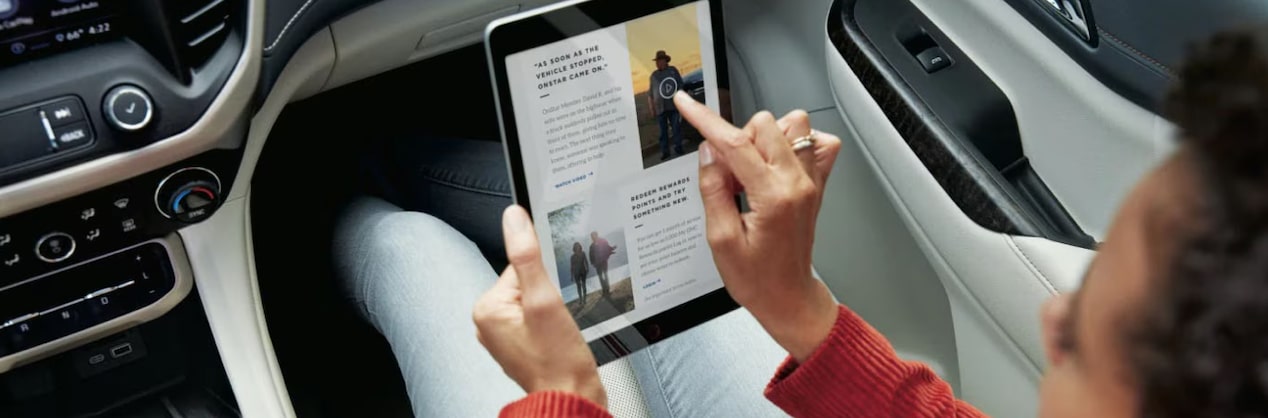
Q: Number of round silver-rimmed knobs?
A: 3